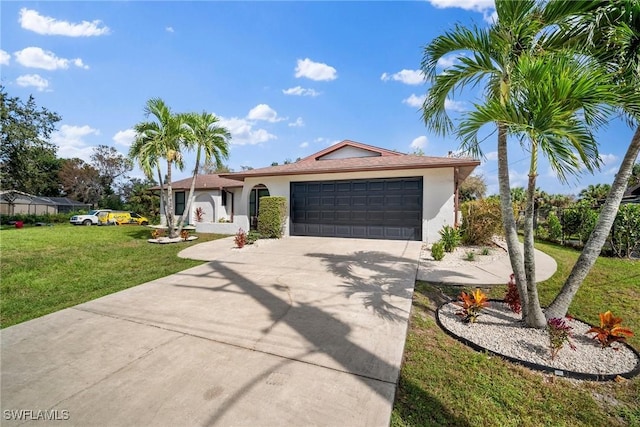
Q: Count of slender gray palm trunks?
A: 6